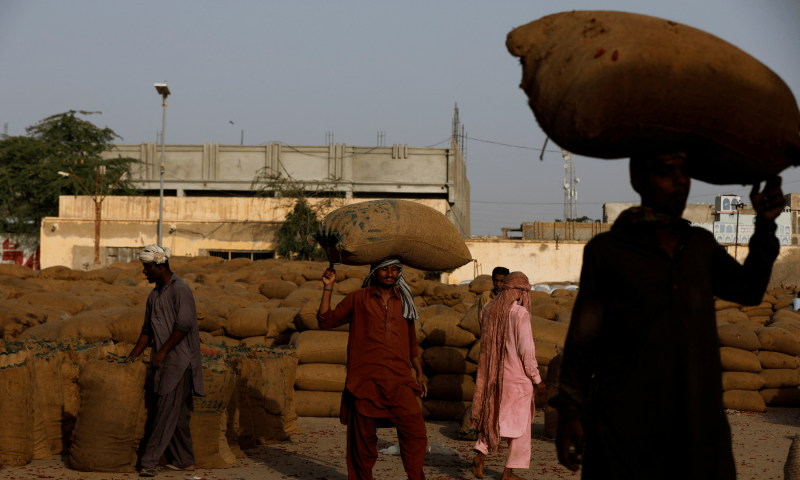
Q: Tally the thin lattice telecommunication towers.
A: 1